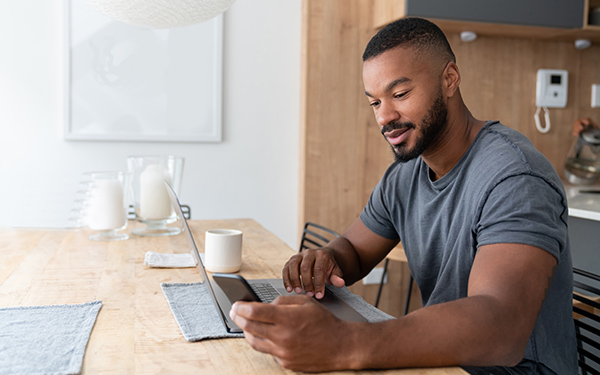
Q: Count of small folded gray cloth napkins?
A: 1